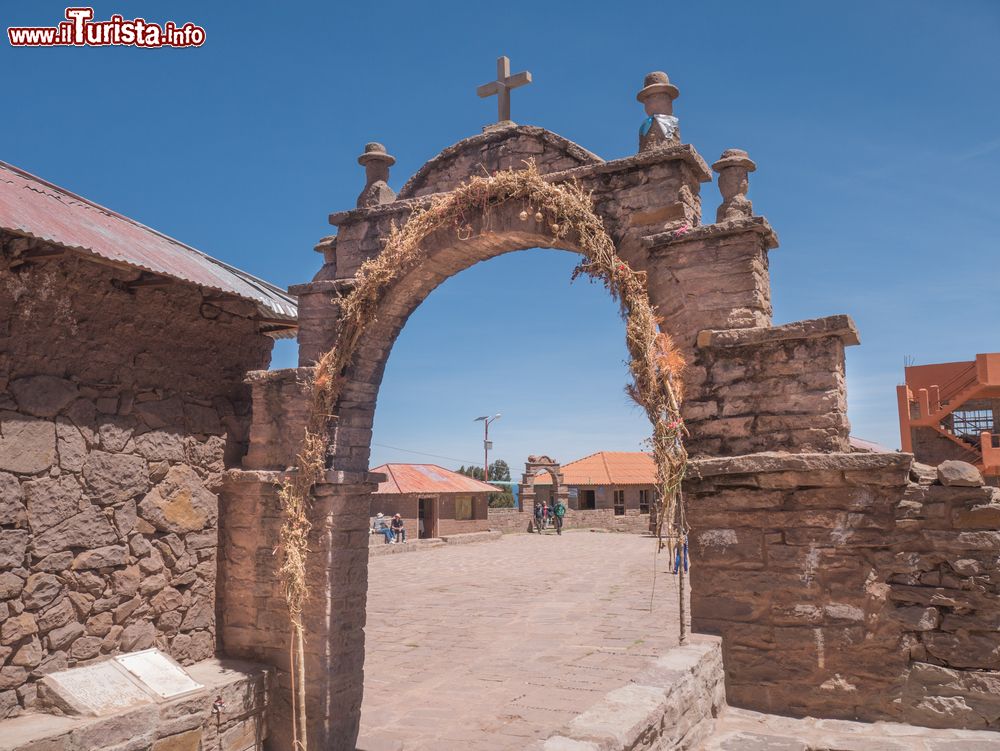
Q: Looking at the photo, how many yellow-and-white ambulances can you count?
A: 0